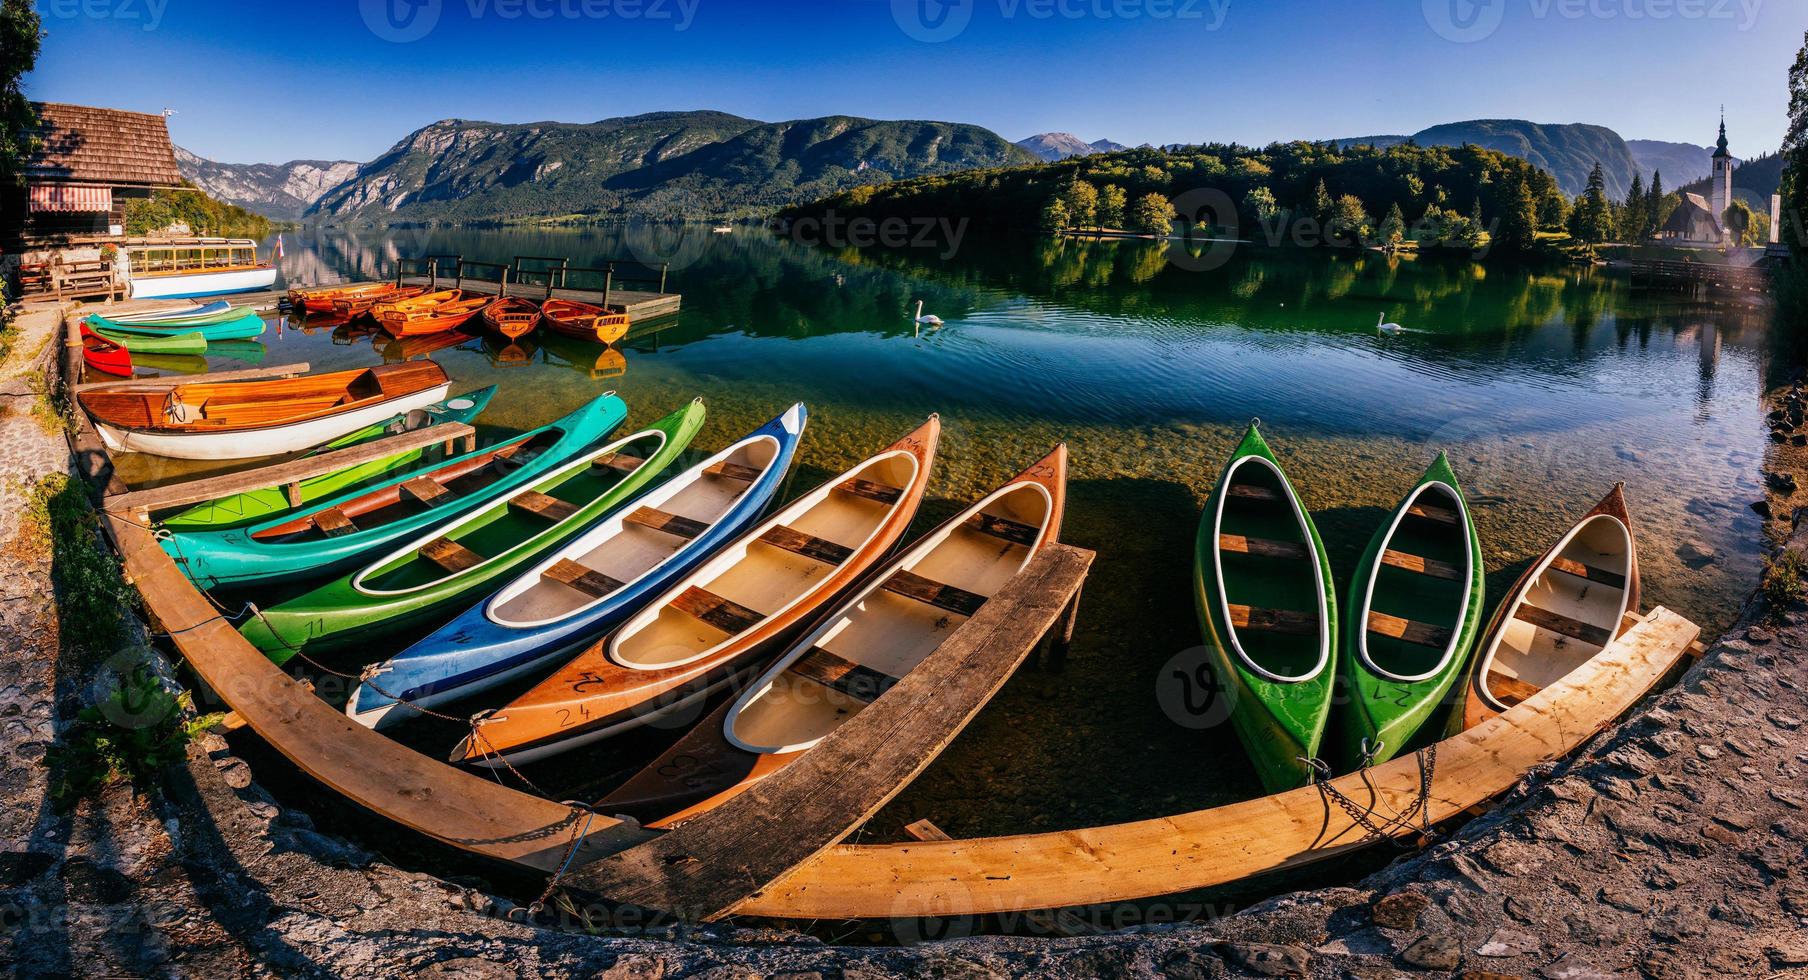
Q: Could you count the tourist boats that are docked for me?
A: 1